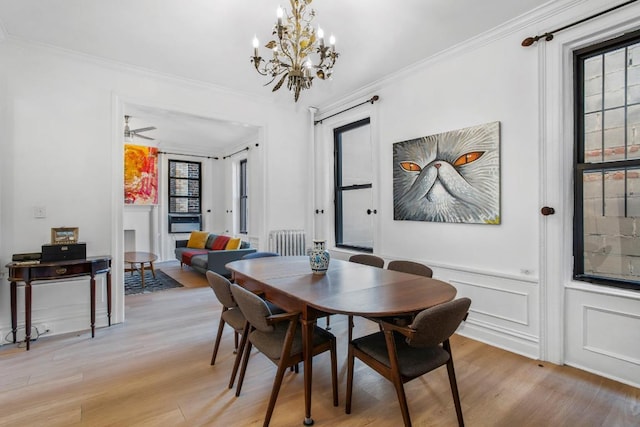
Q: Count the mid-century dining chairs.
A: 6